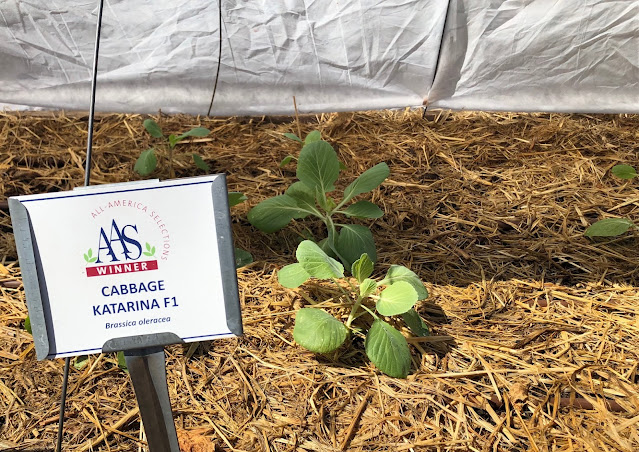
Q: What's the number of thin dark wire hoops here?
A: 3